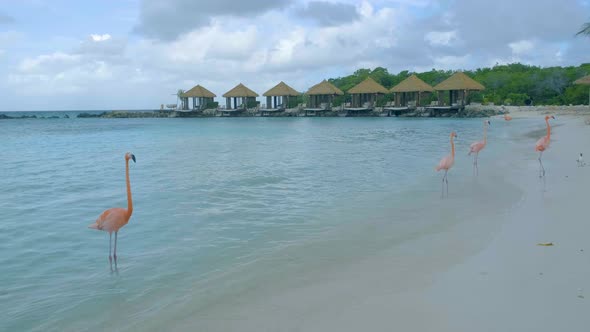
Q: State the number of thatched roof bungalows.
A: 7